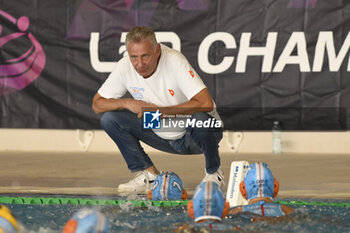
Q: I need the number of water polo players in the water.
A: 4